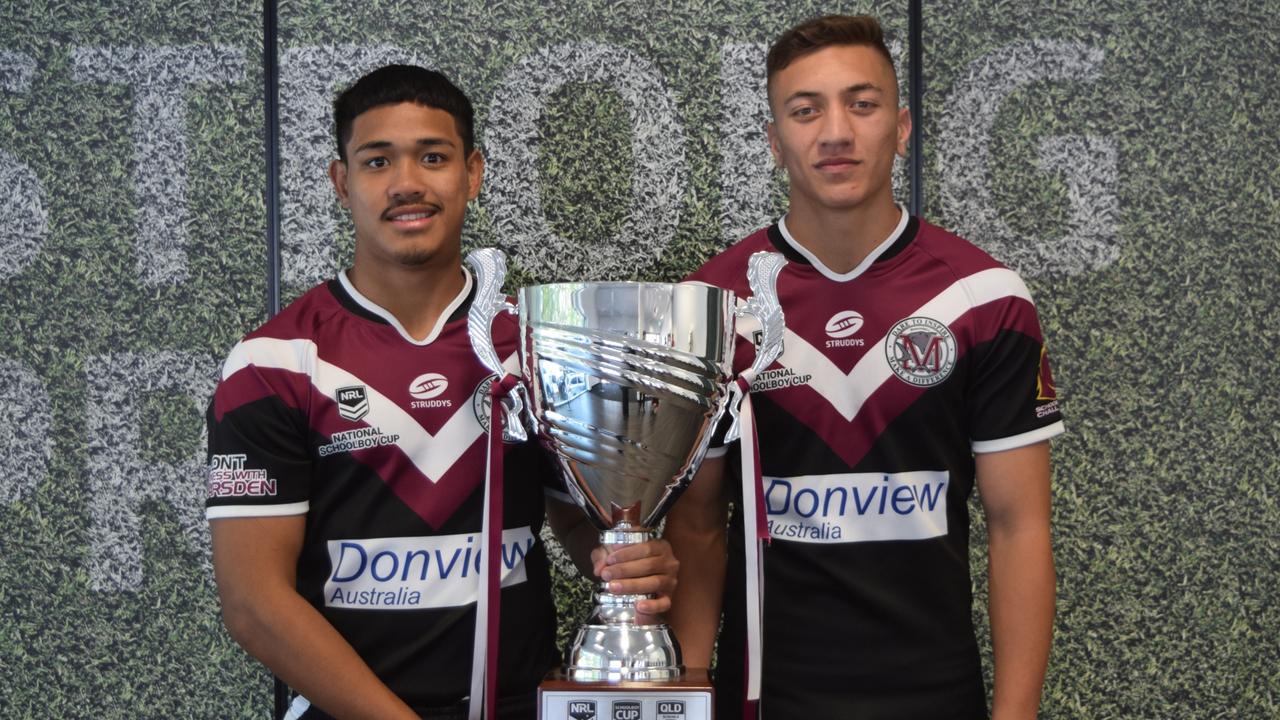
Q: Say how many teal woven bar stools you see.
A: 0